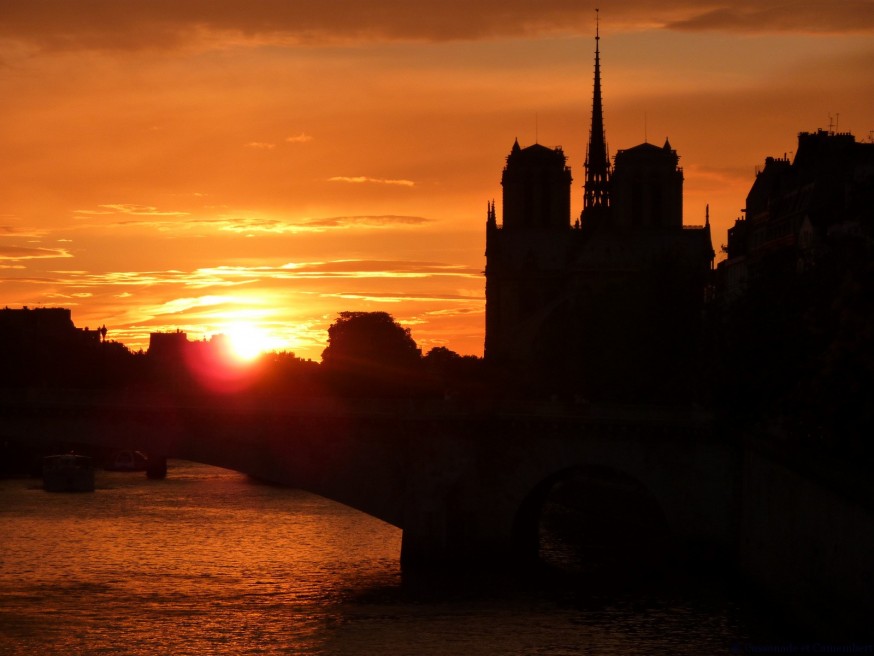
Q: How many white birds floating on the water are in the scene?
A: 0